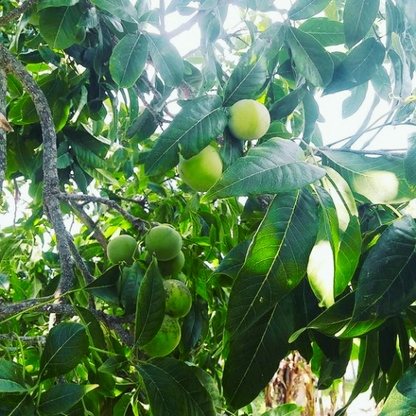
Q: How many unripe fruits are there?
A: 7